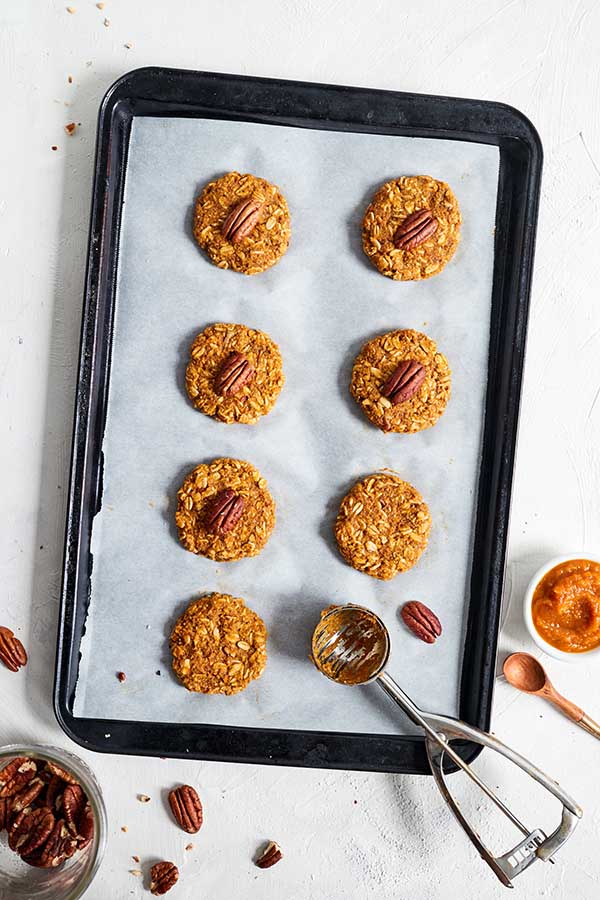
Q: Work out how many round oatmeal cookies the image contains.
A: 7